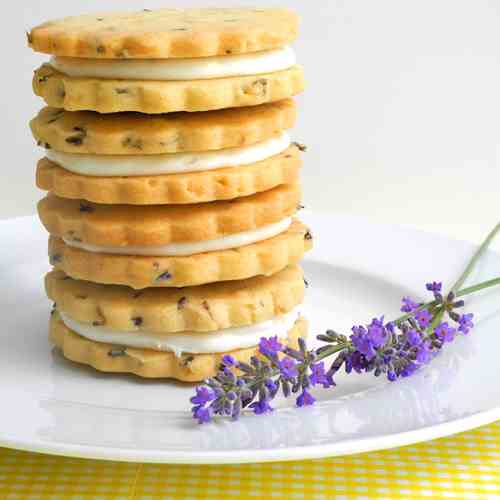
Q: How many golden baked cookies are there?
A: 8